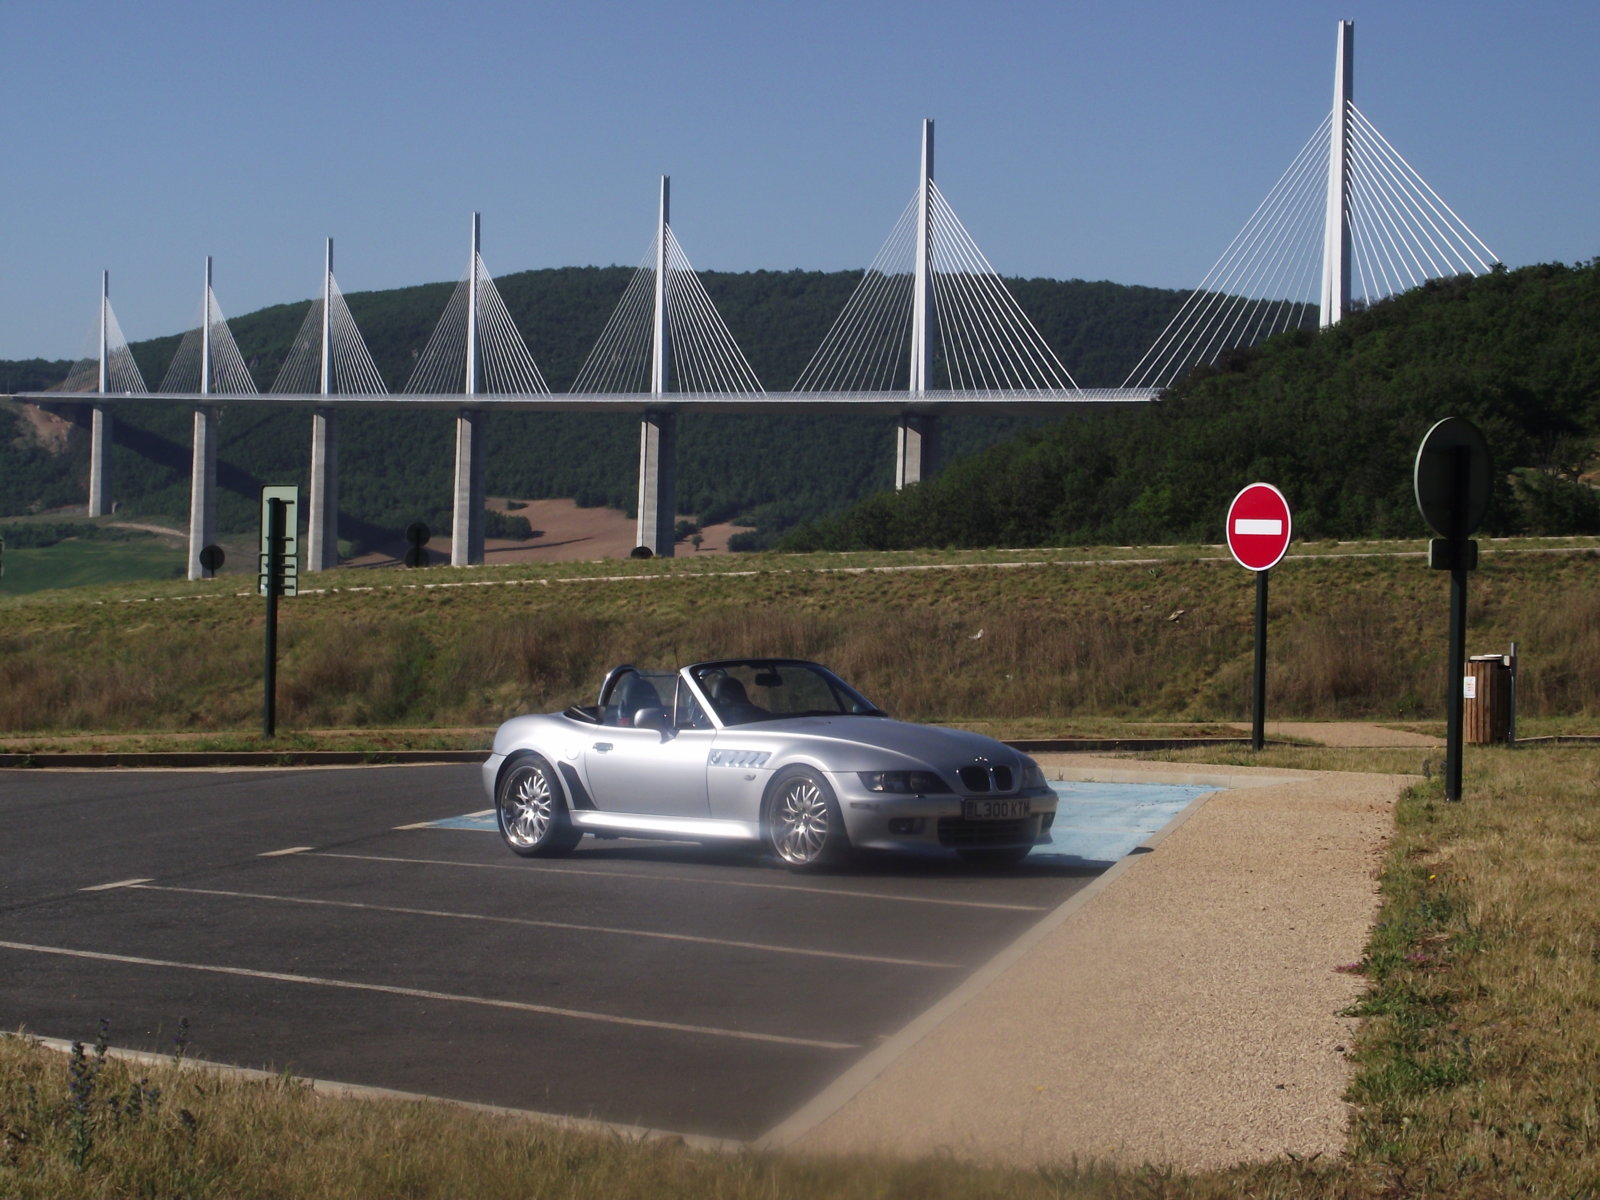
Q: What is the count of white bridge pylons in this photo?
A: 7